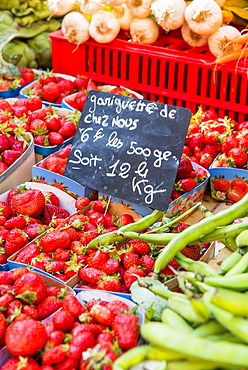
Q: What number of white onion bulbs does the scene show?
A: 12